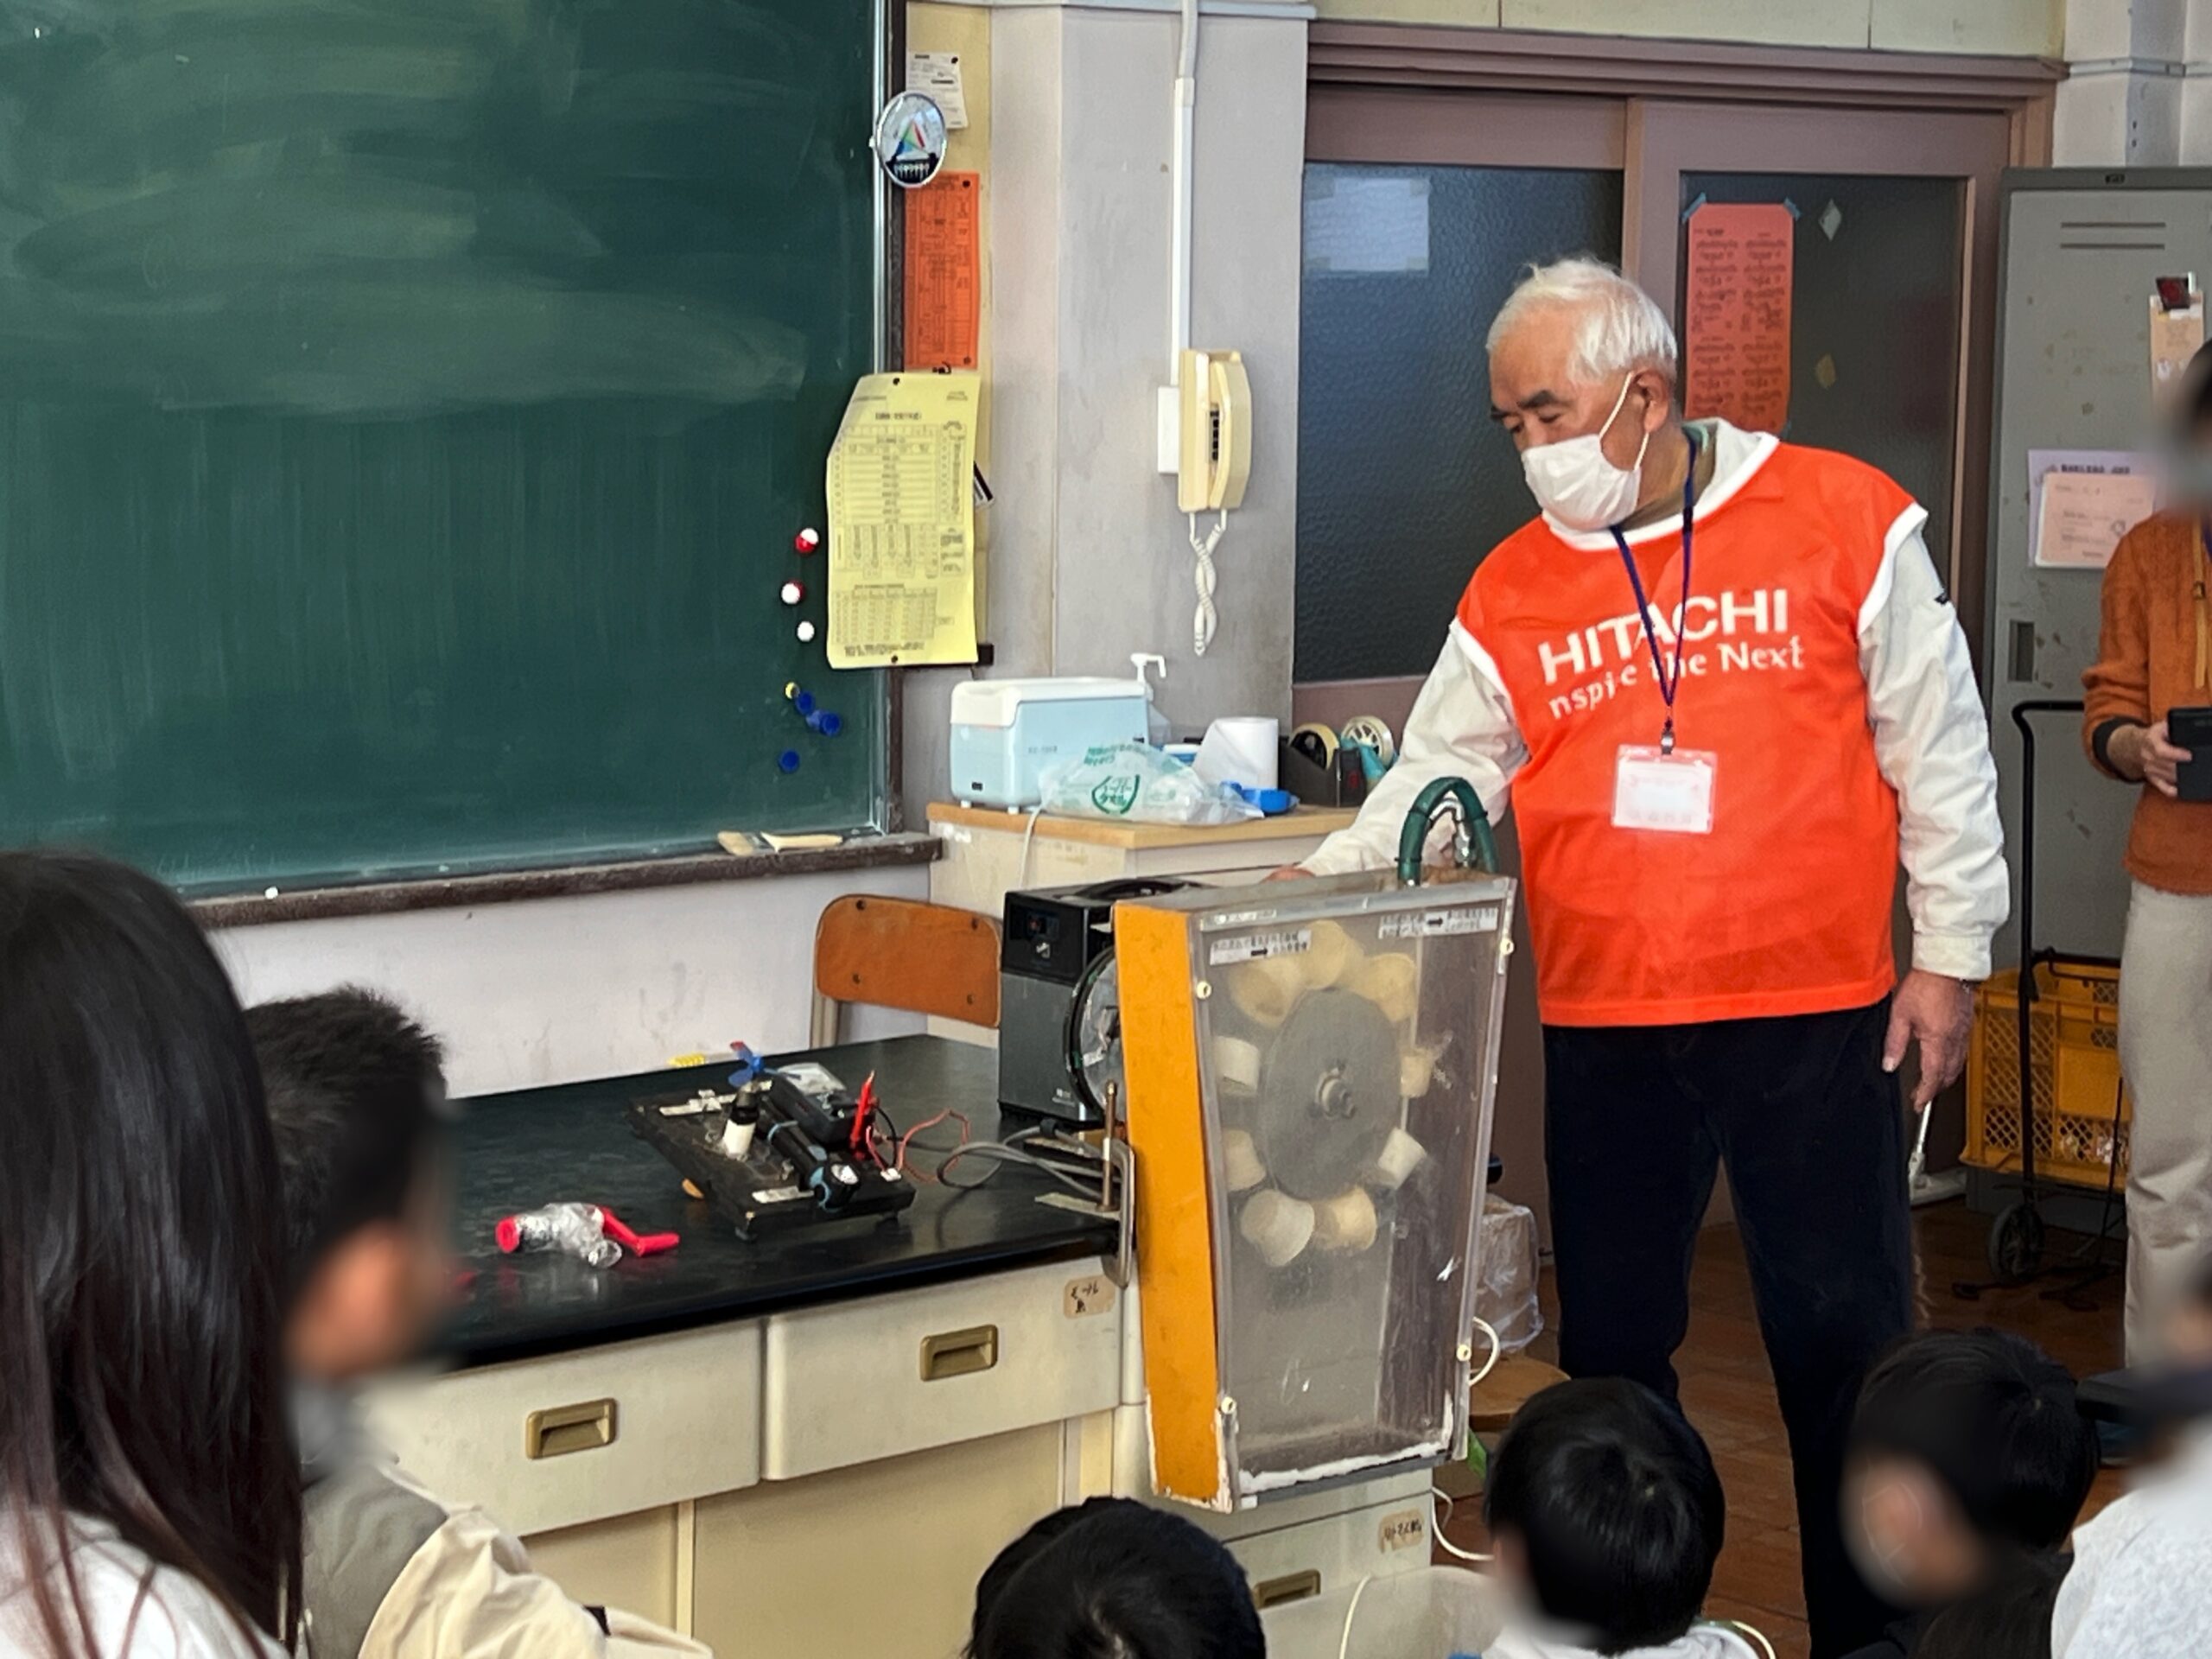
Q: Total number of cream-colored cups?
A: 9